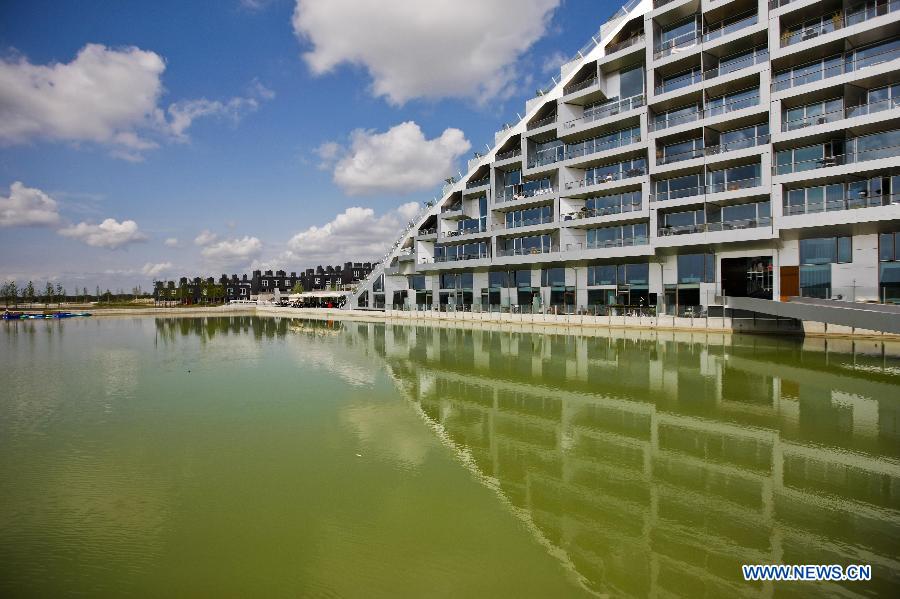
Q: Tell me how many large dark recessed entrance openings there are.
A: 1